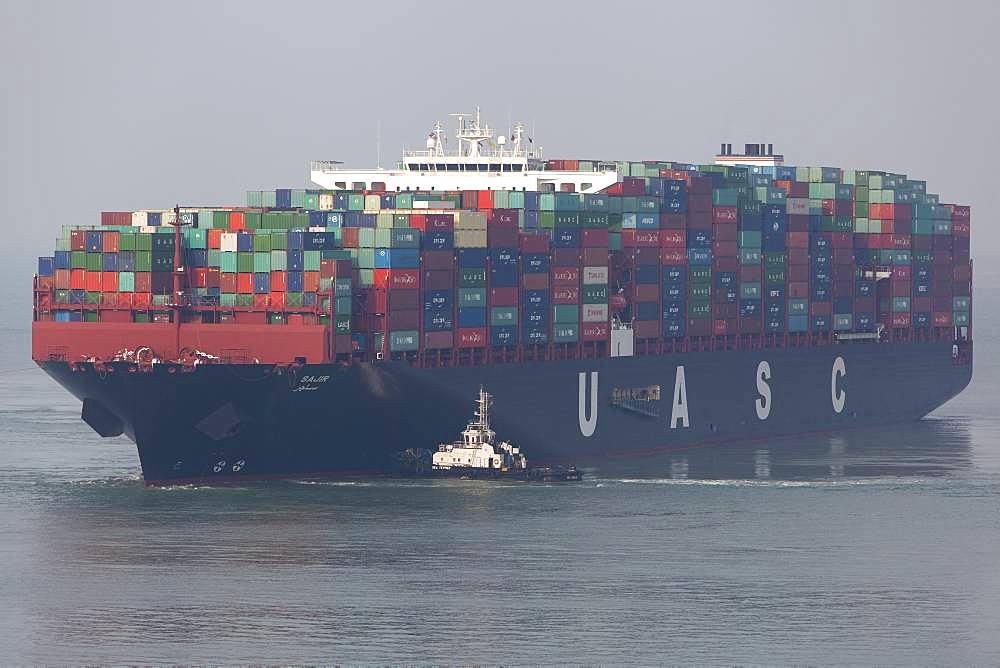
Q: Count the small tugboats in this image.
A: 1